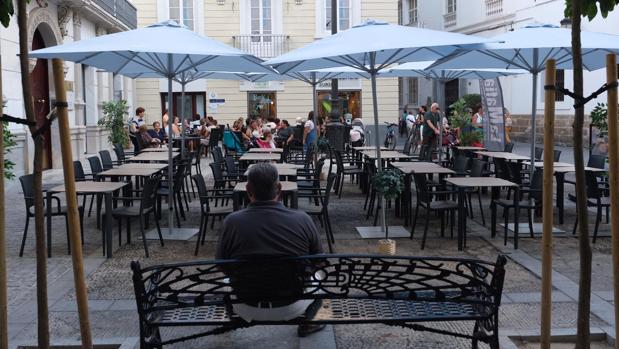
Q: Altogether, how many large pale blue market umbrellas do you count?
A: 6